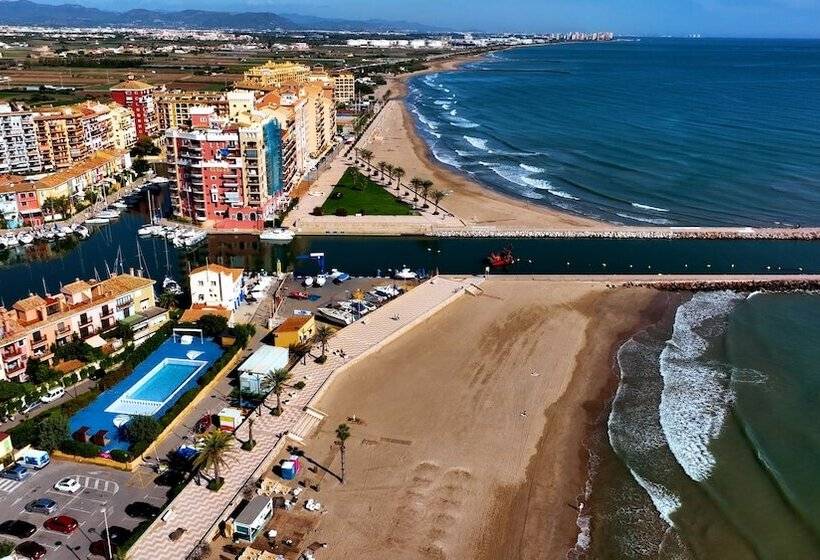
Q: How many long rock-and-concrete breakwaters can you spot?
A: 2